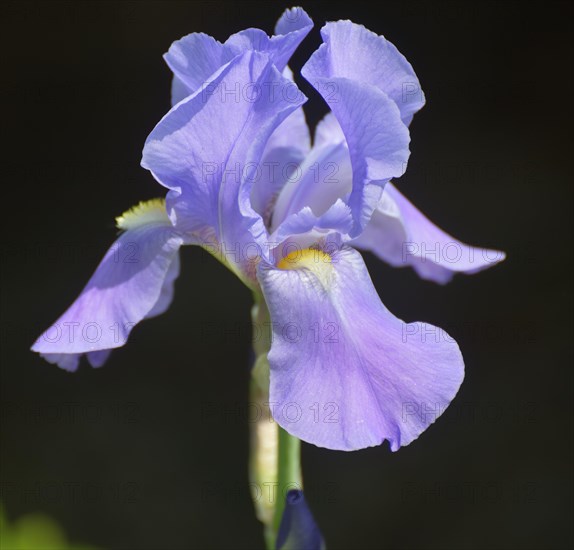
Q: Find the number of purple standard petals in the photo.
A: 3